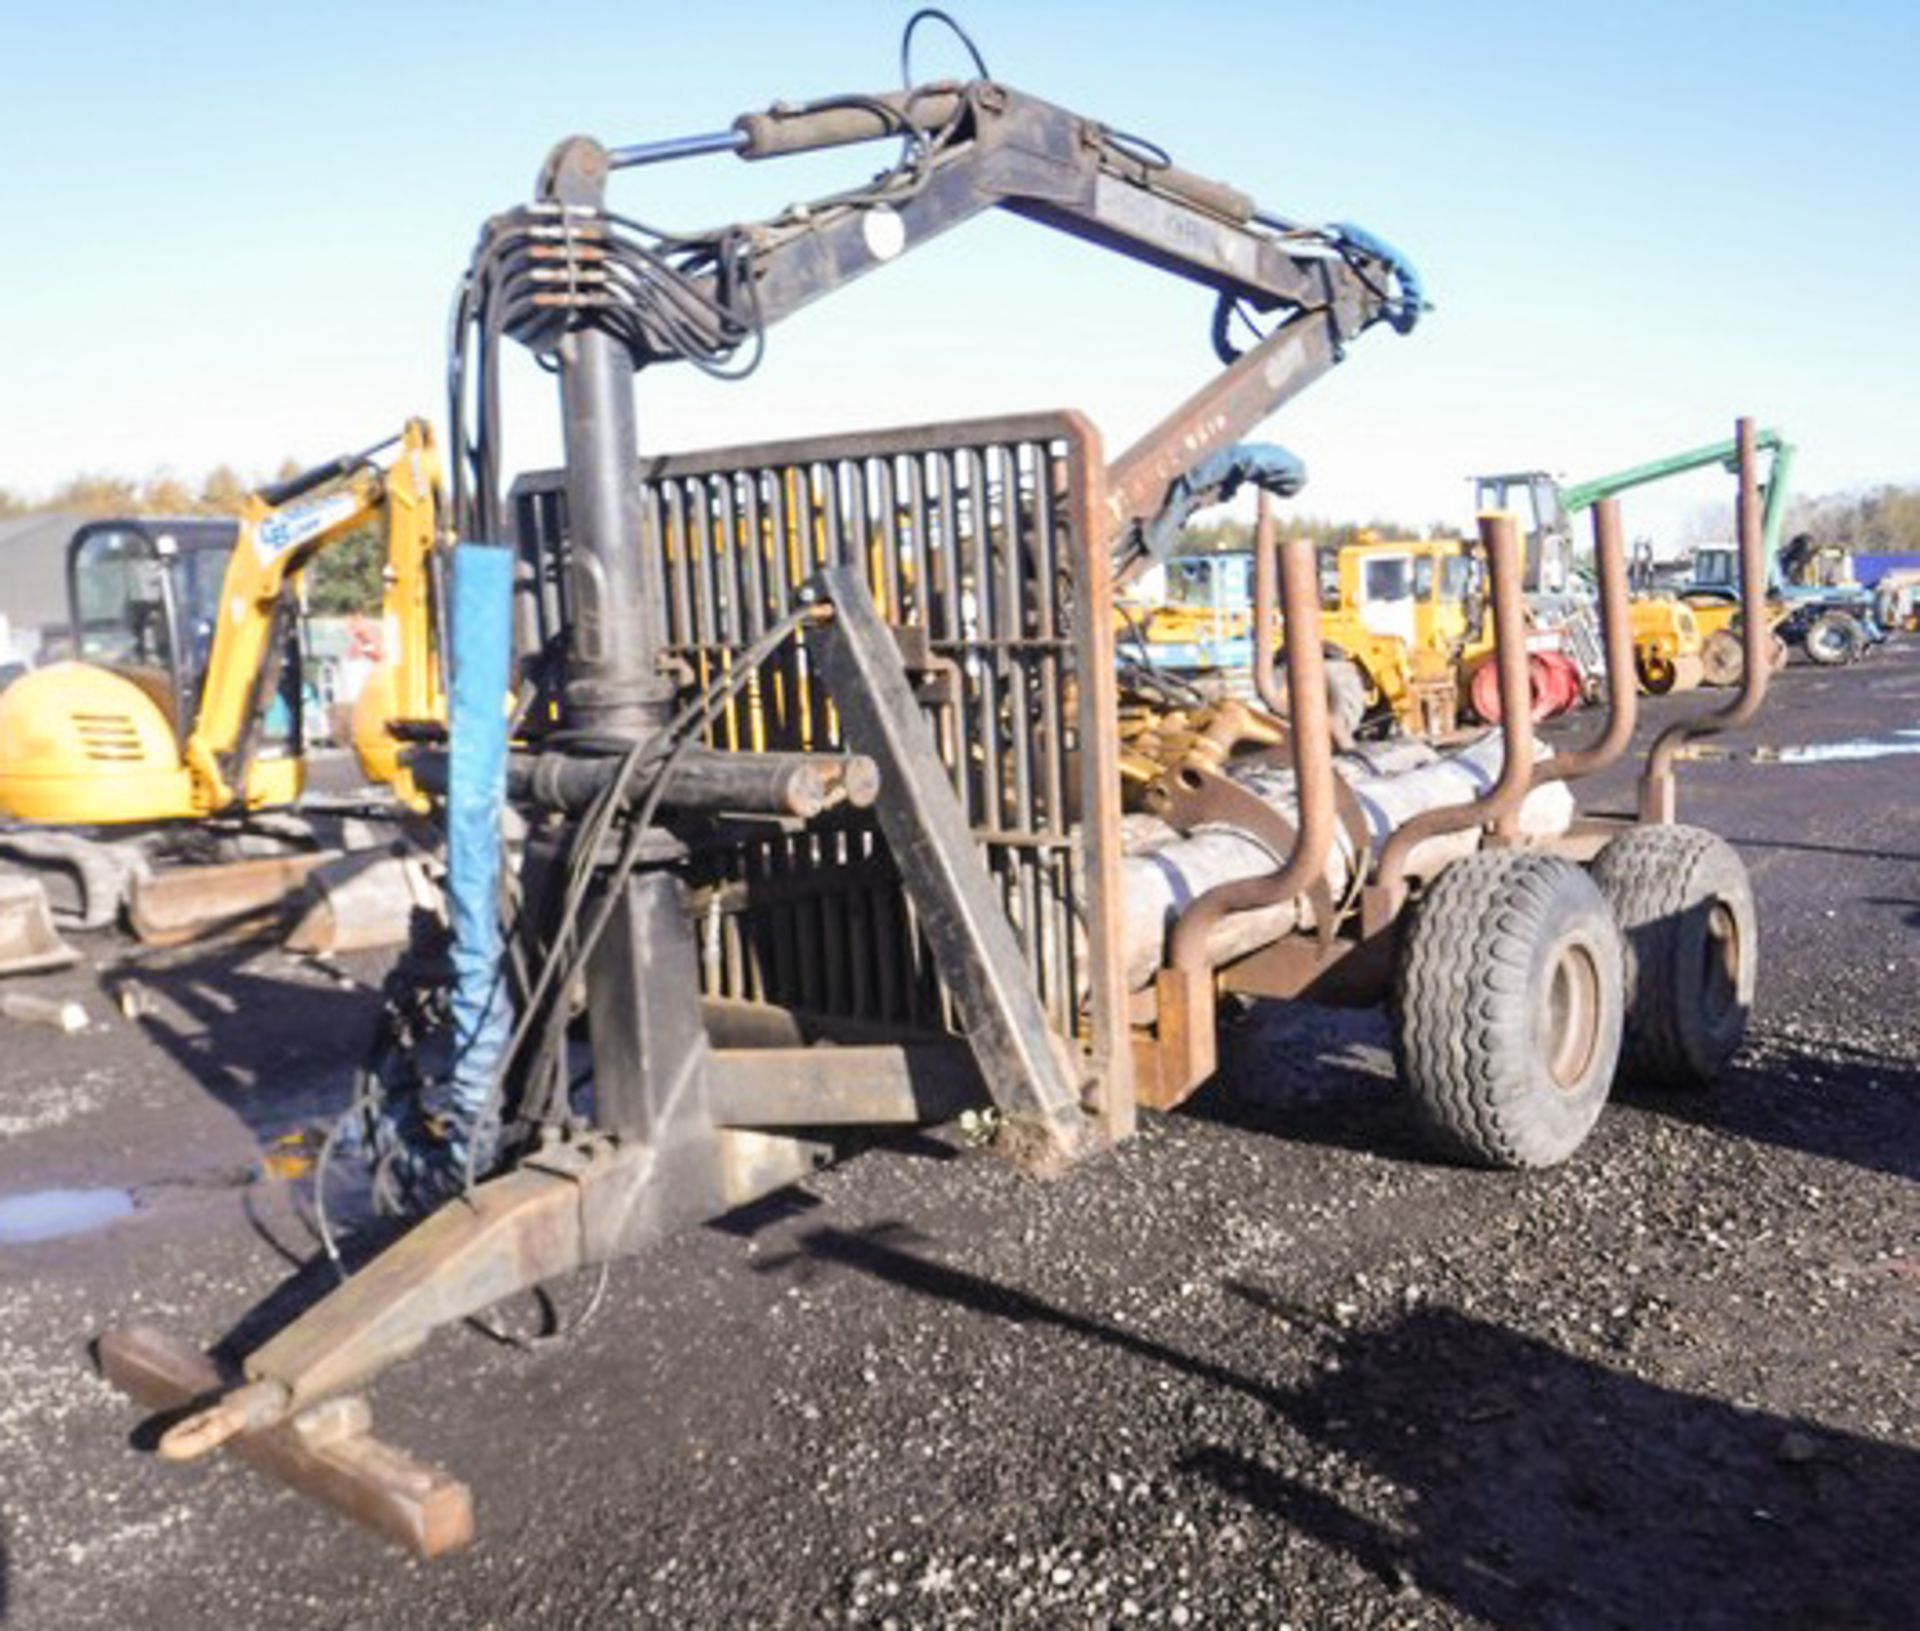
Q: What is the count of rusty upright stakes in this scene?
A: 5